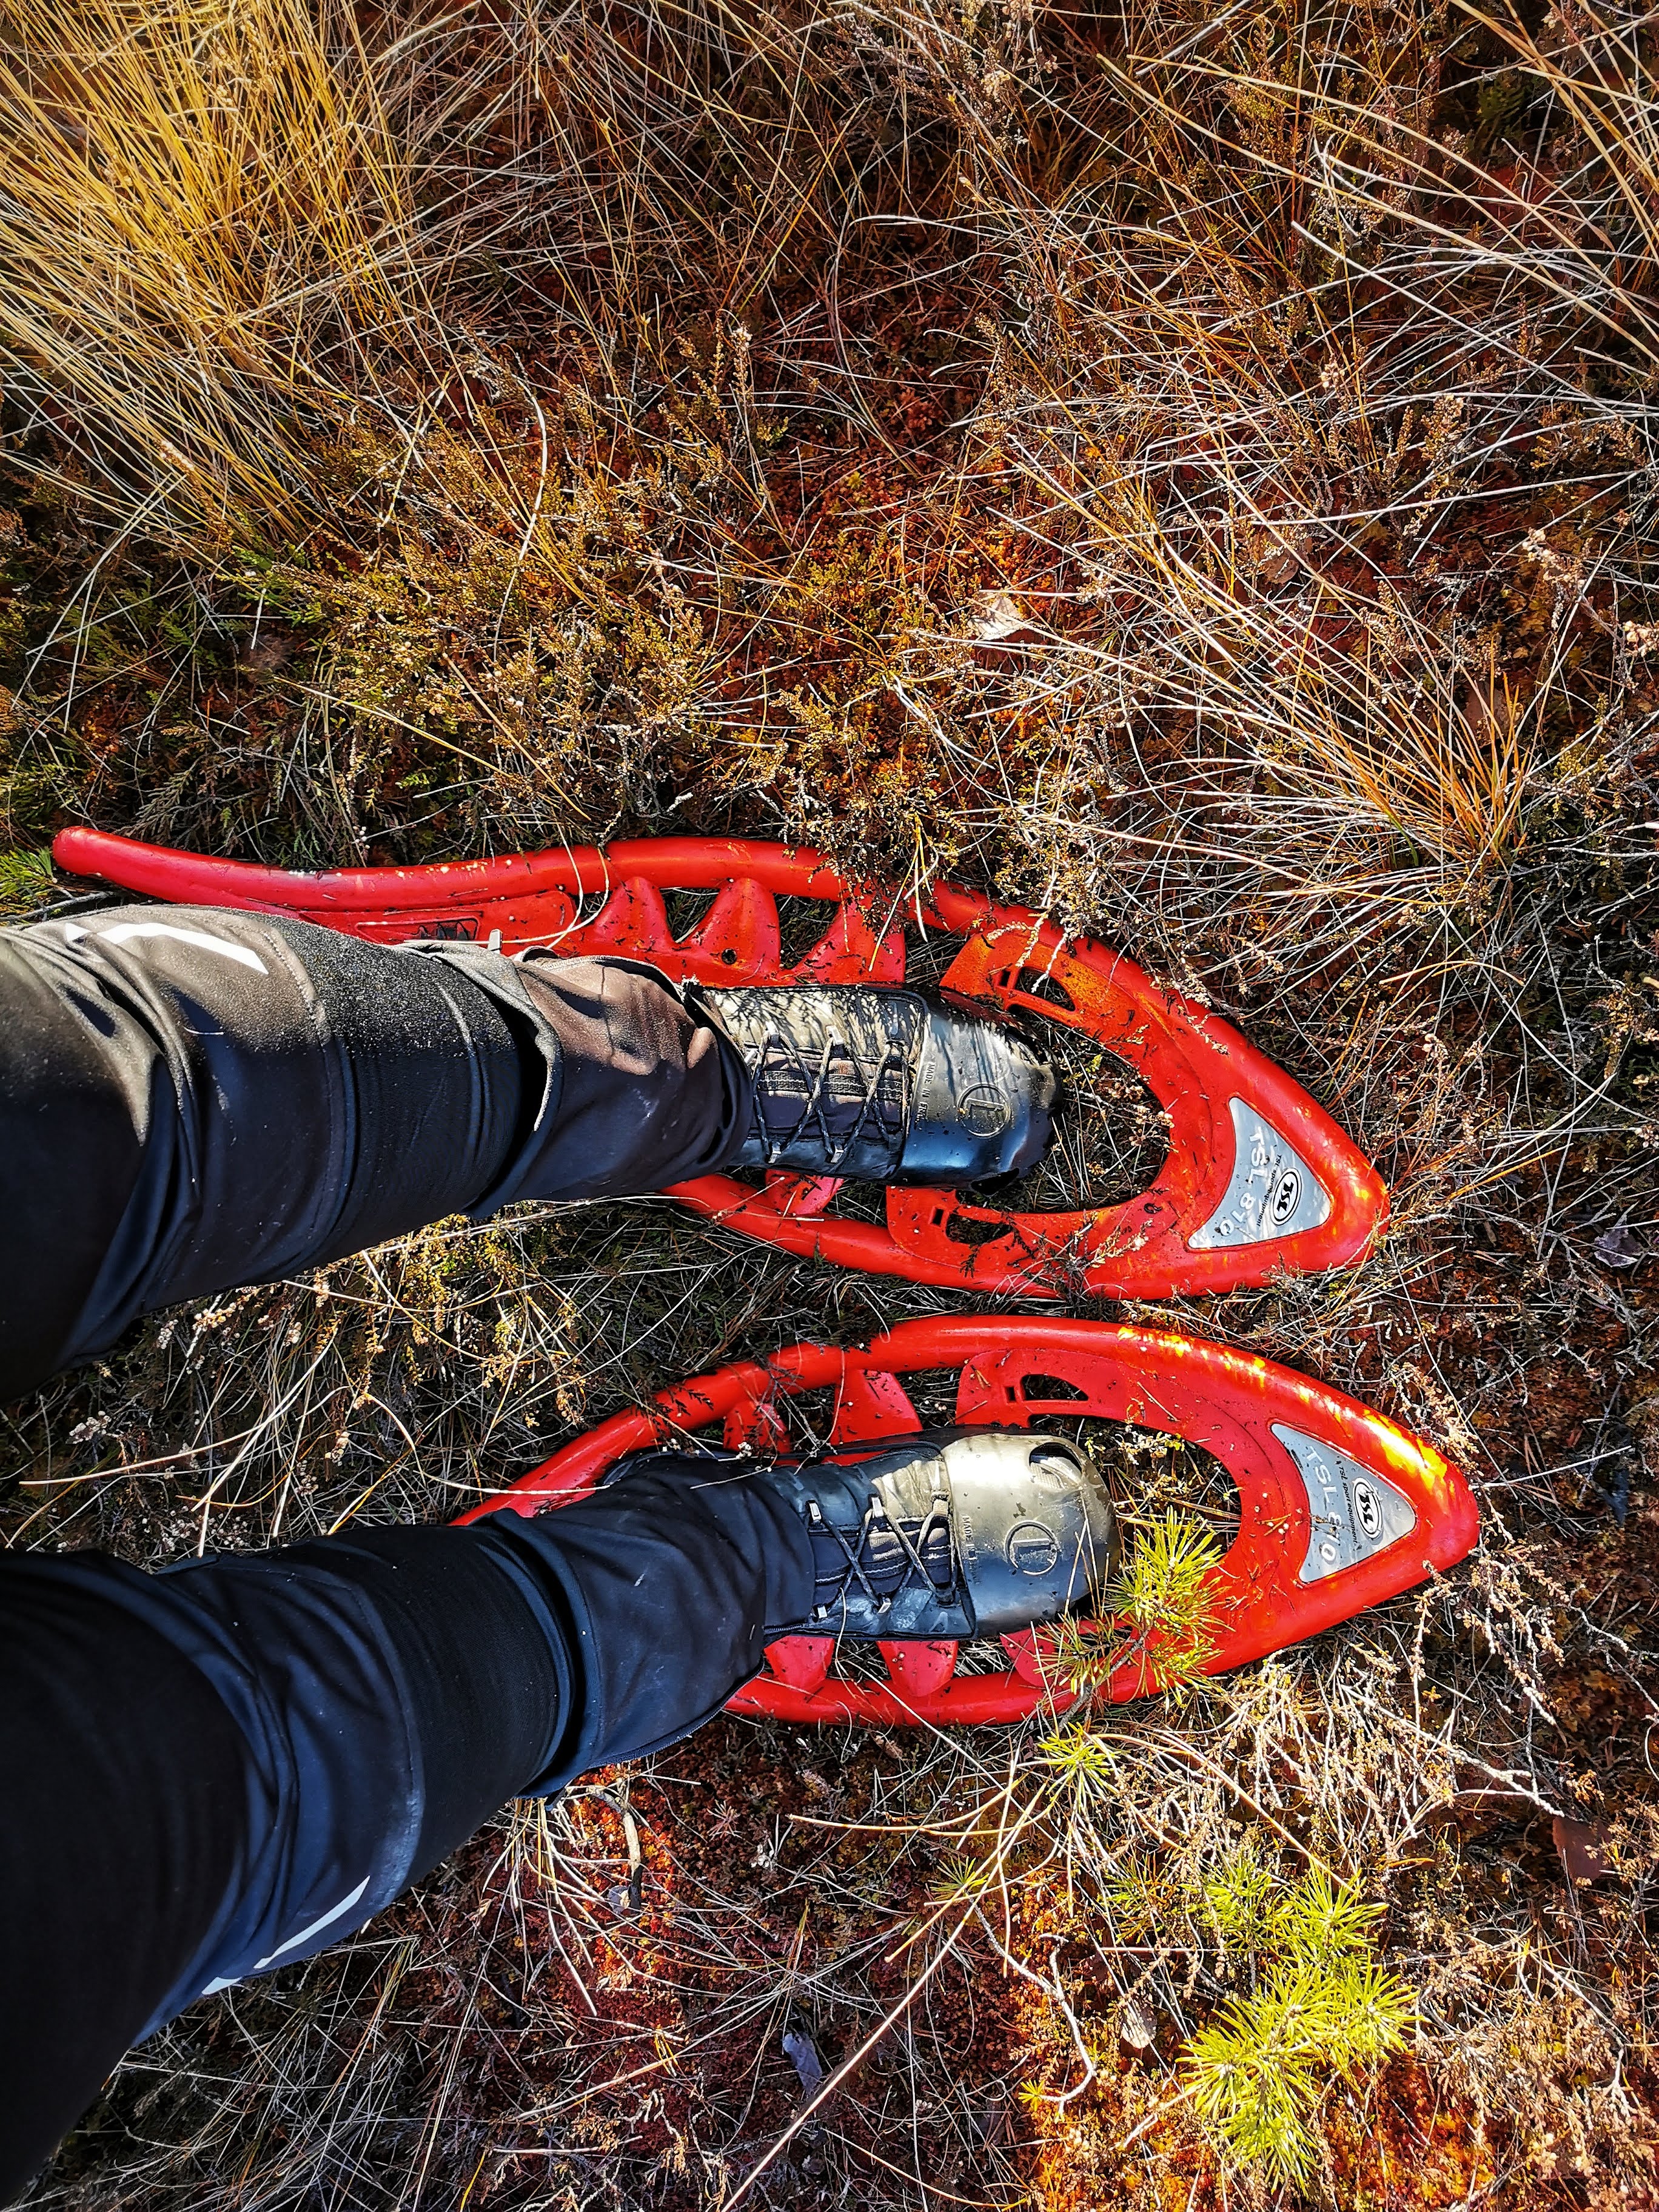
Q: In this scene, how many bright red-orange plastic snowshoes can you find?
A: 2